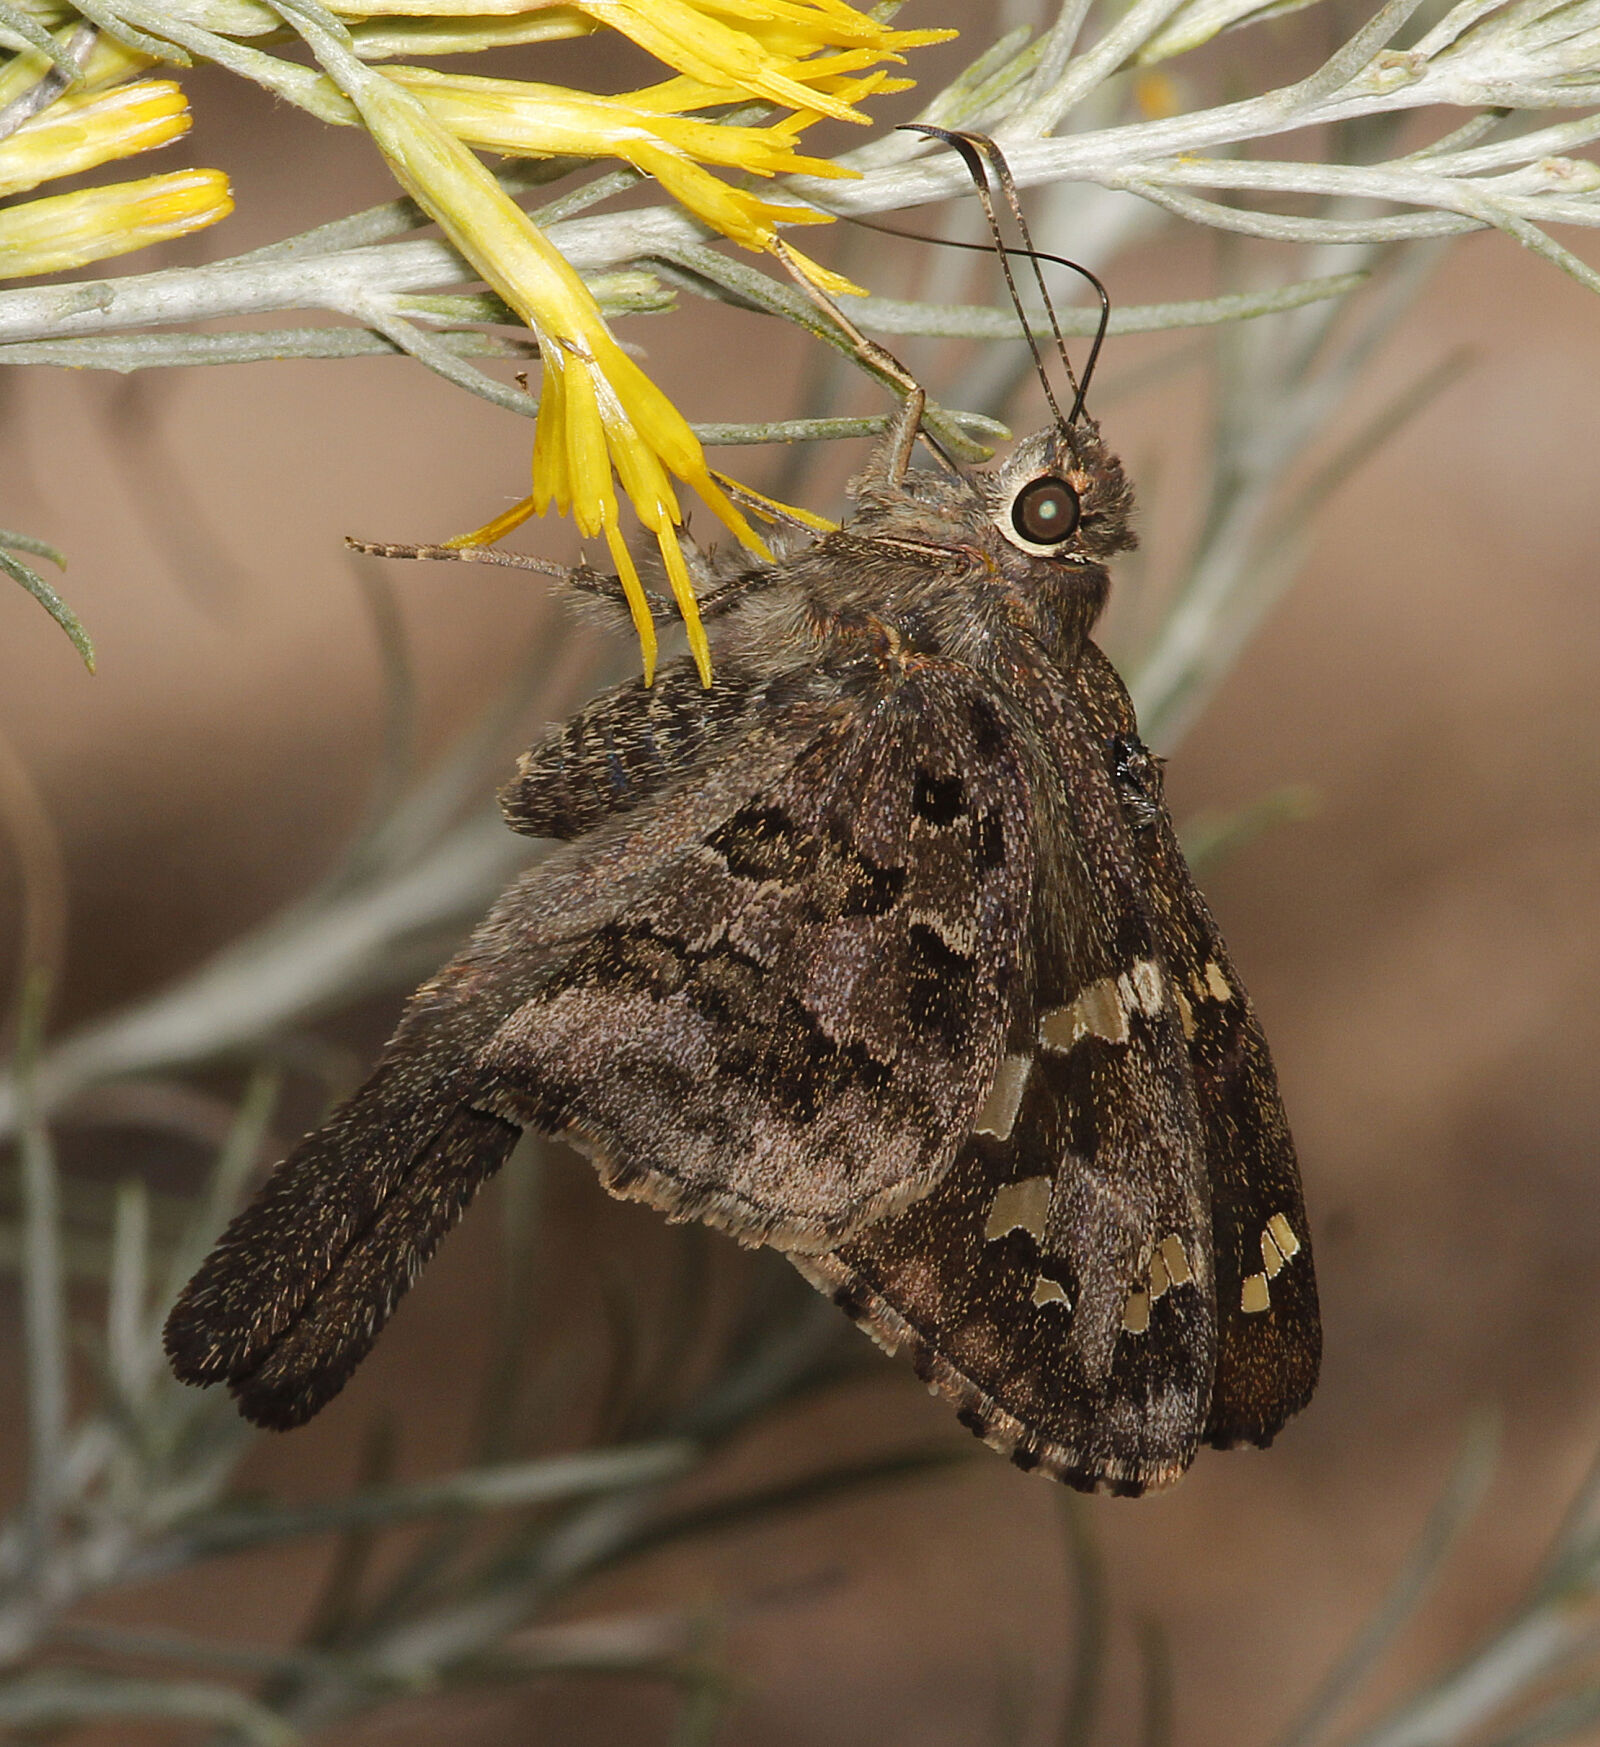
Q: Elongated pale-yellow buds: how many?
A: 2